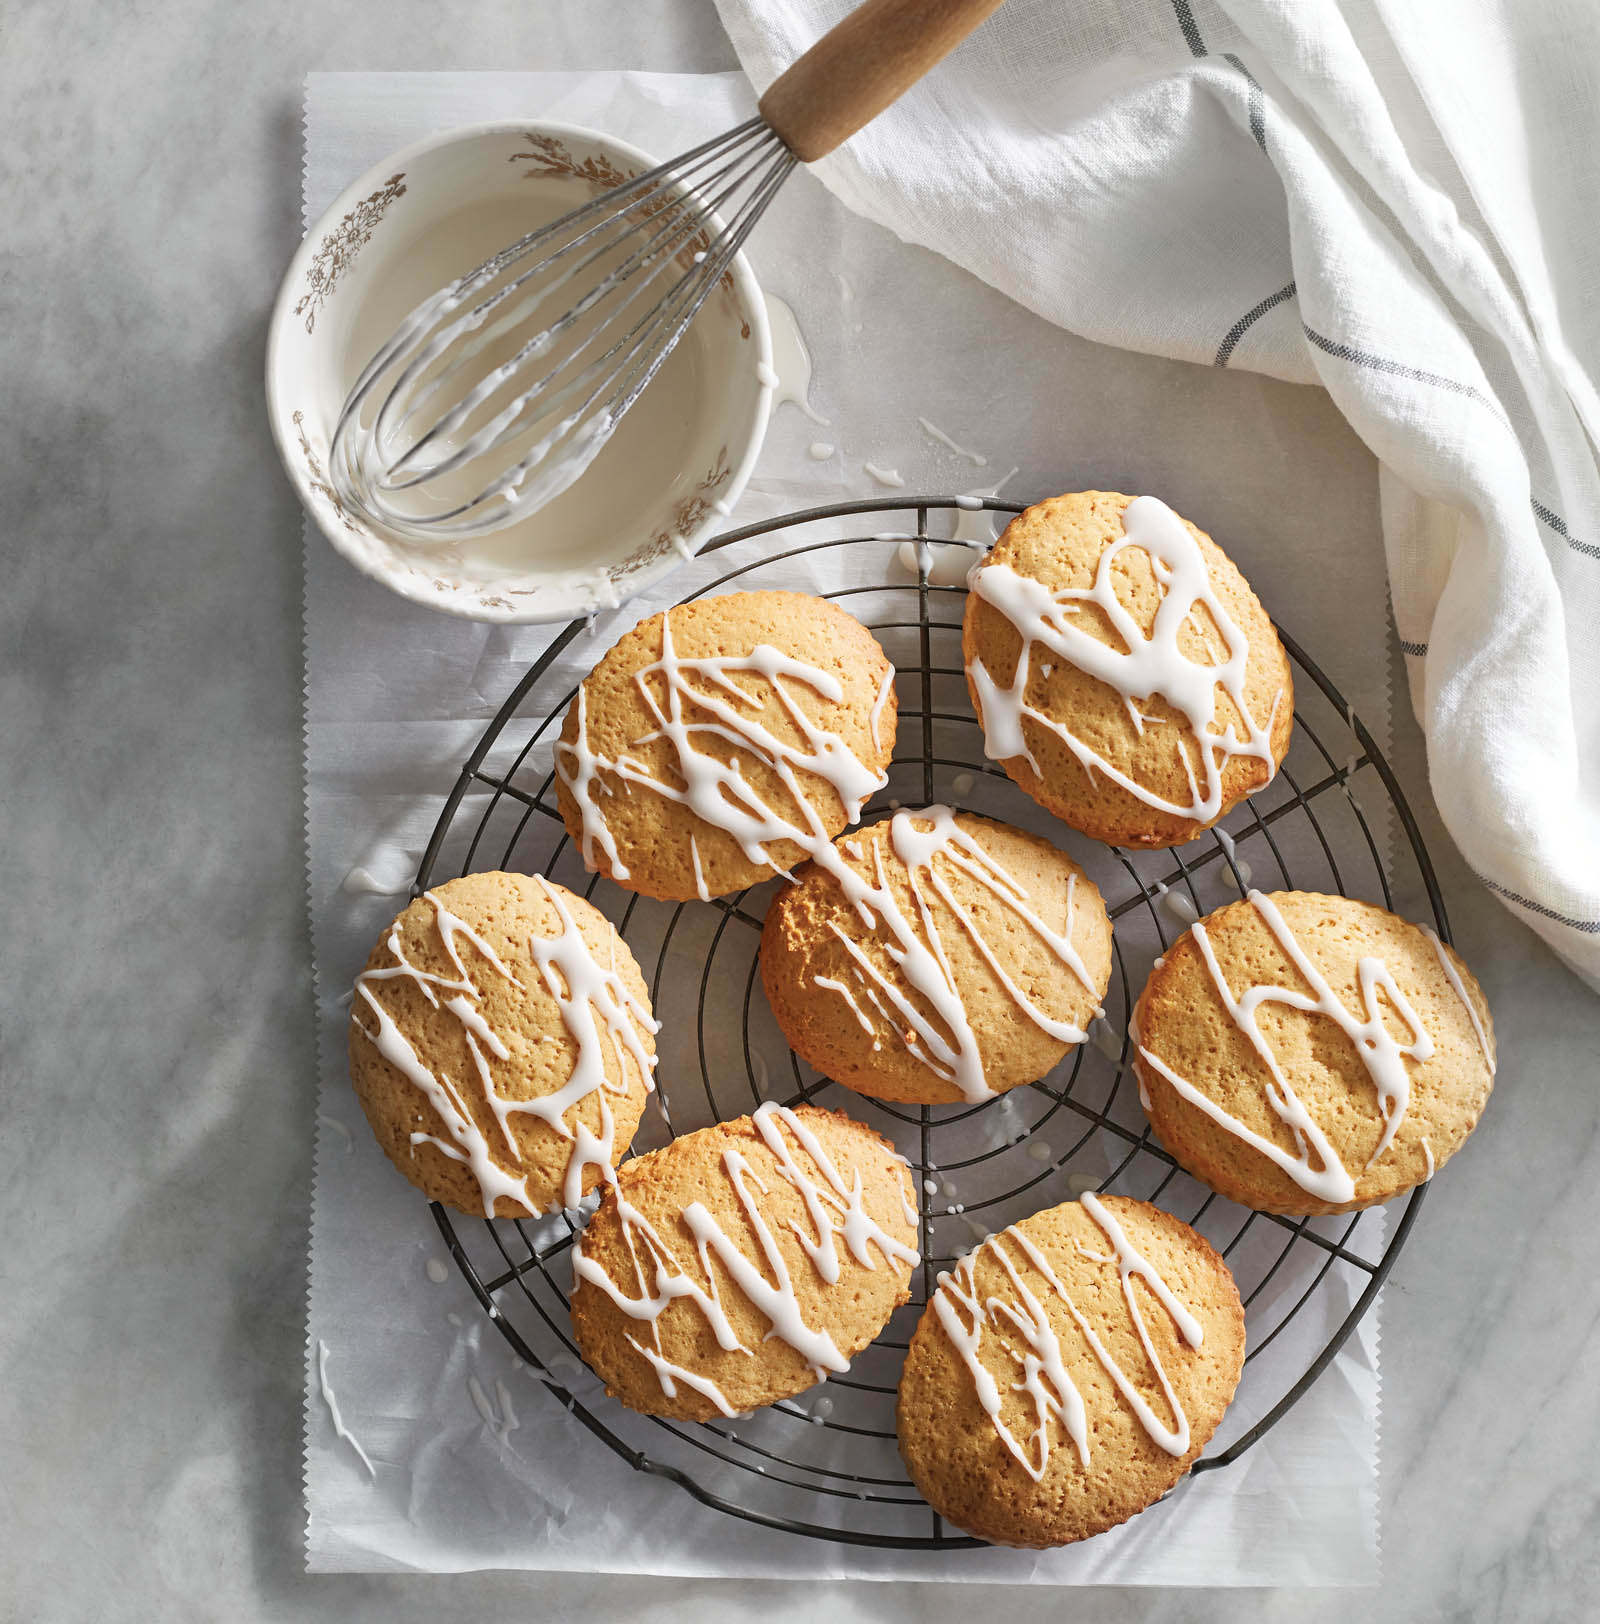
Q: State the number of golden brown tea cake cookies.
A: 7